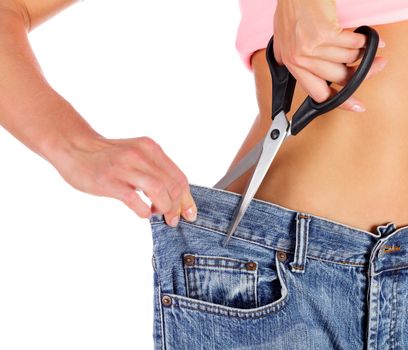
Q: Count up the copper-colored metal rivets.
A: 4